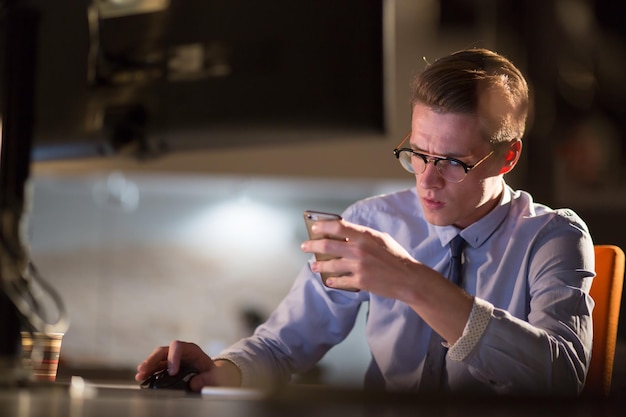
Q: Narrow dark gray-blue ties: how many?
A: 1